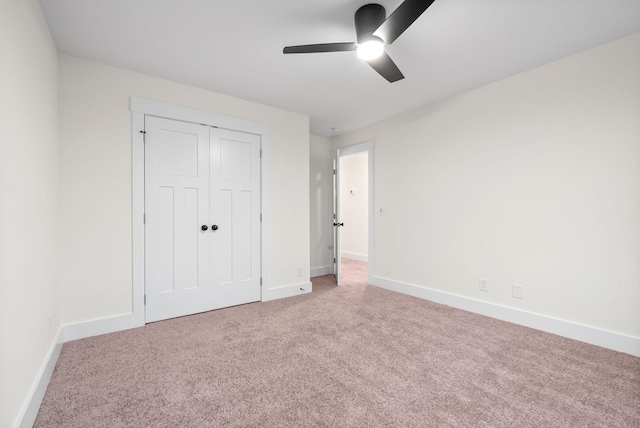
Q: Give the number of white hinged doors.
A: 3